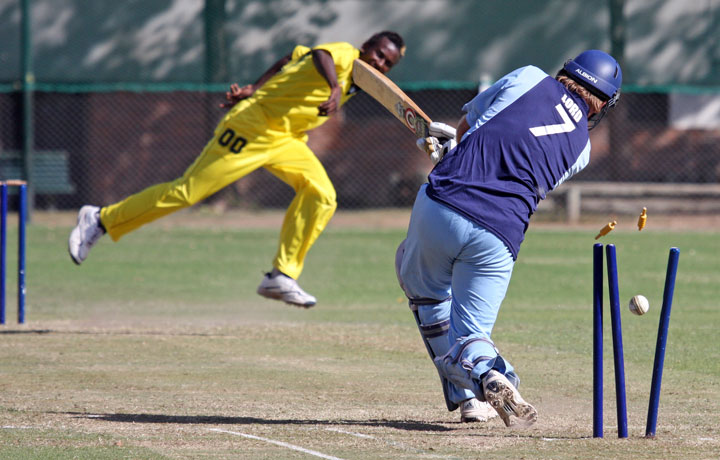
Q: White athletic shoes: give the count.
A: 4